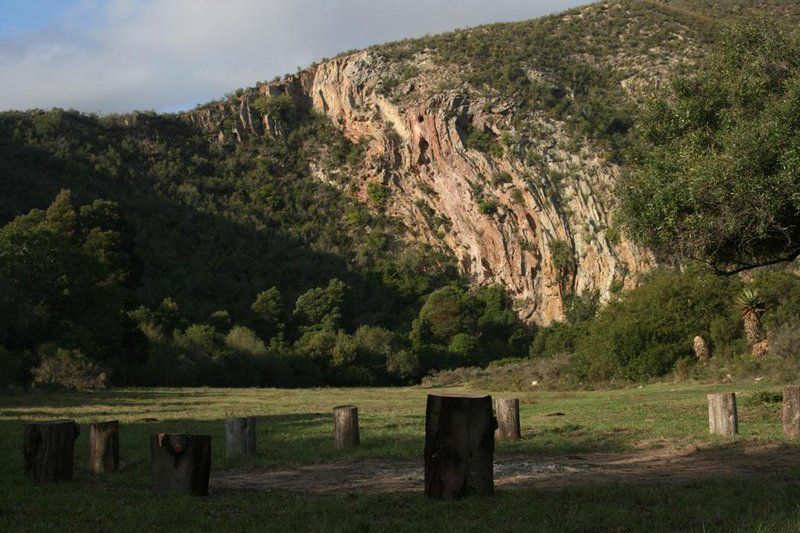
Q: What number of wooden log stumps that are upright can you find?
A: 9